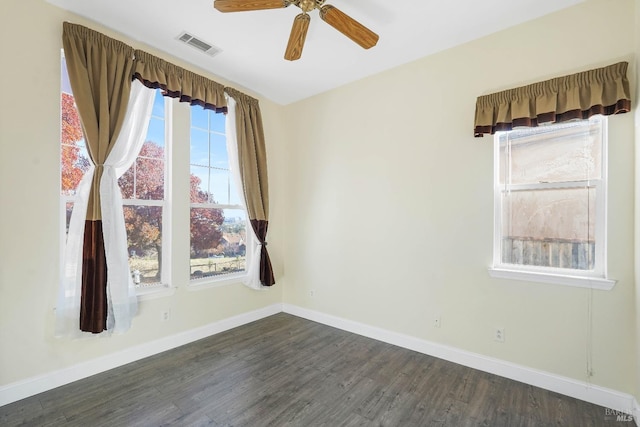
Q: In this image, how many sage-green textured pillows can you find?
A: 0